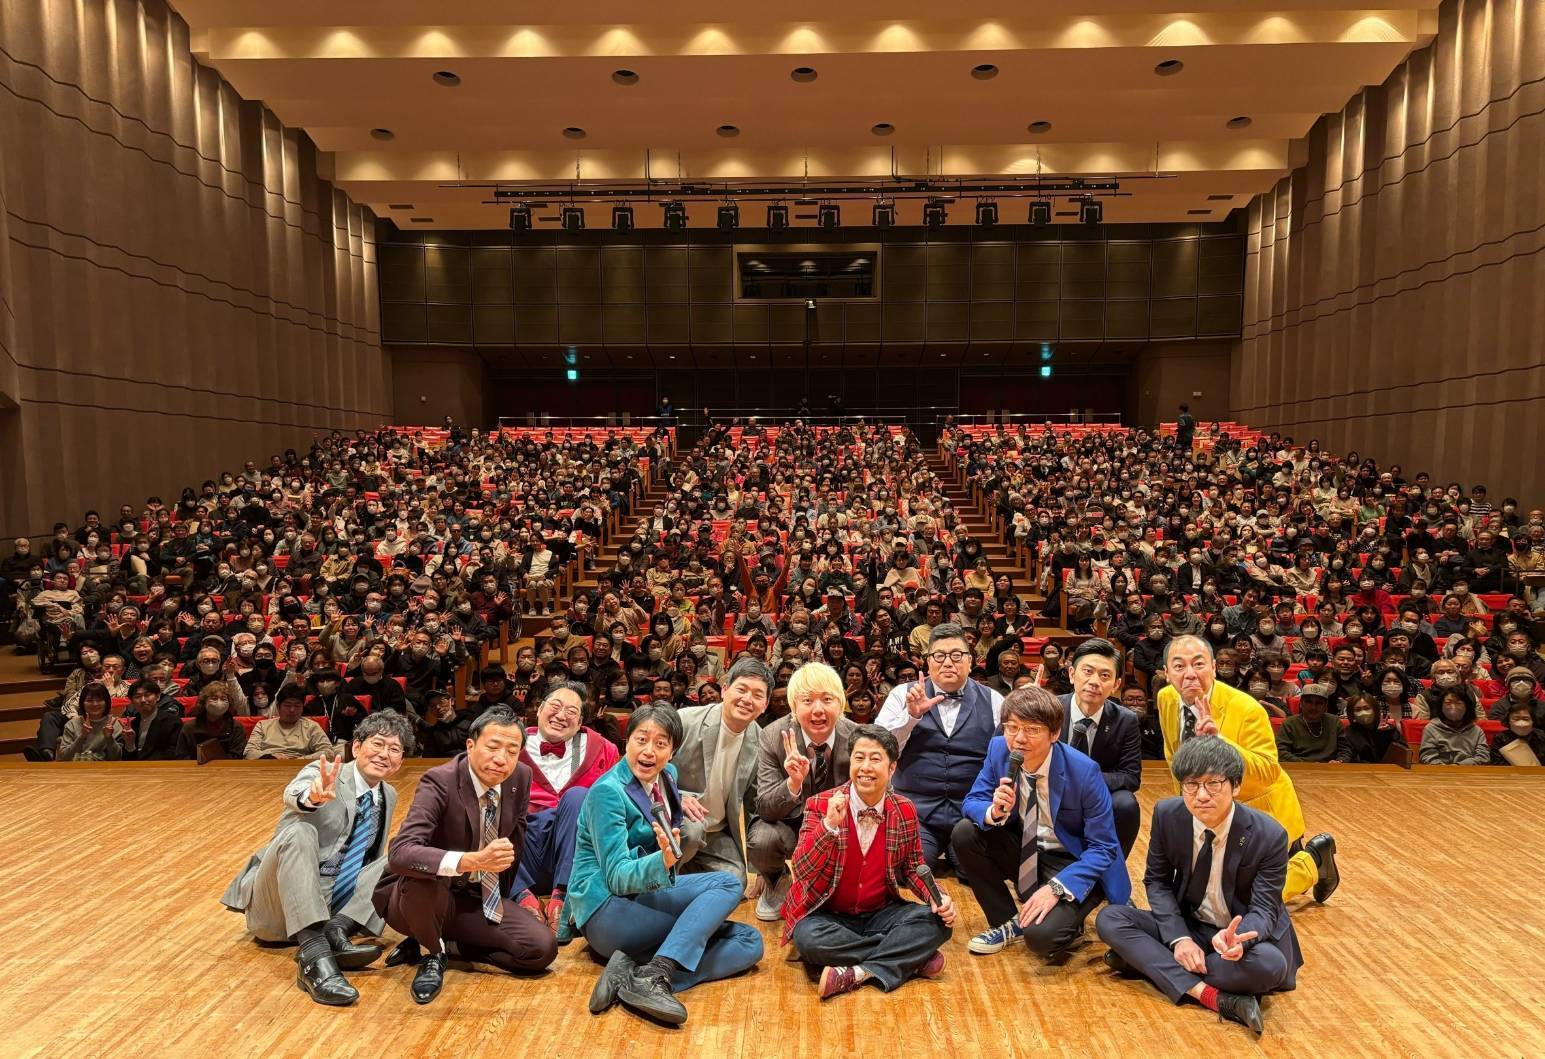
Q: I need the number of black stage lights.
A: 12